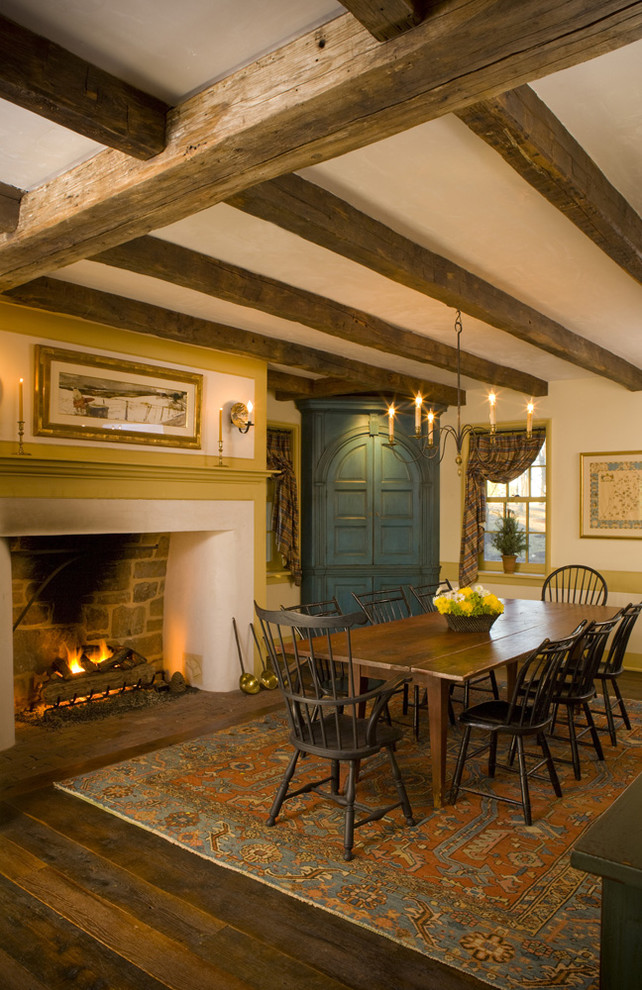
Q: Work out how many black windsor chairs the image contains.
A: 8